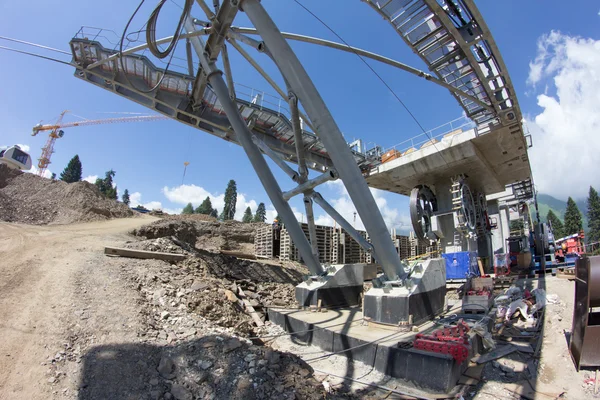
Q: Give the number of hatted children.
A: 0